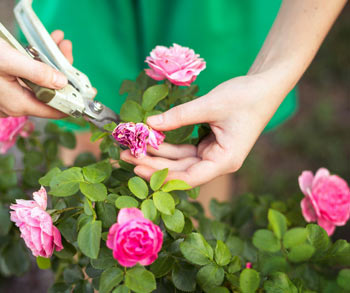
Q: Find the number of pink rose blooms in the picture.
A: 6